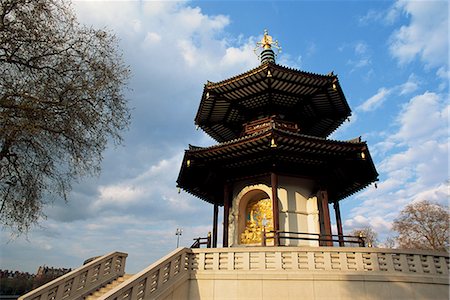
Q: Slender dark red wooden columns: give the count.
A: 5